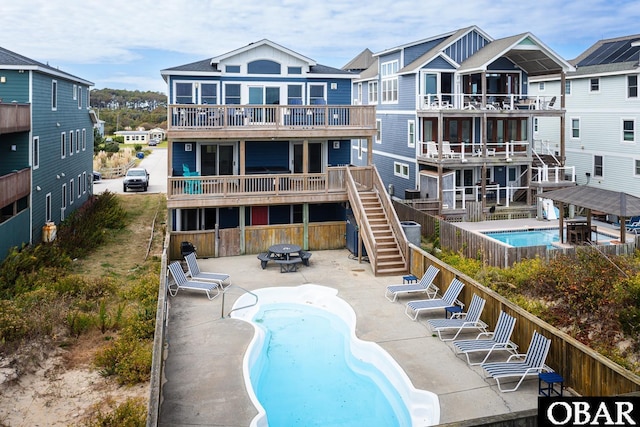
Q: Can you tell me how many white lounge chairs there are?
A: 7